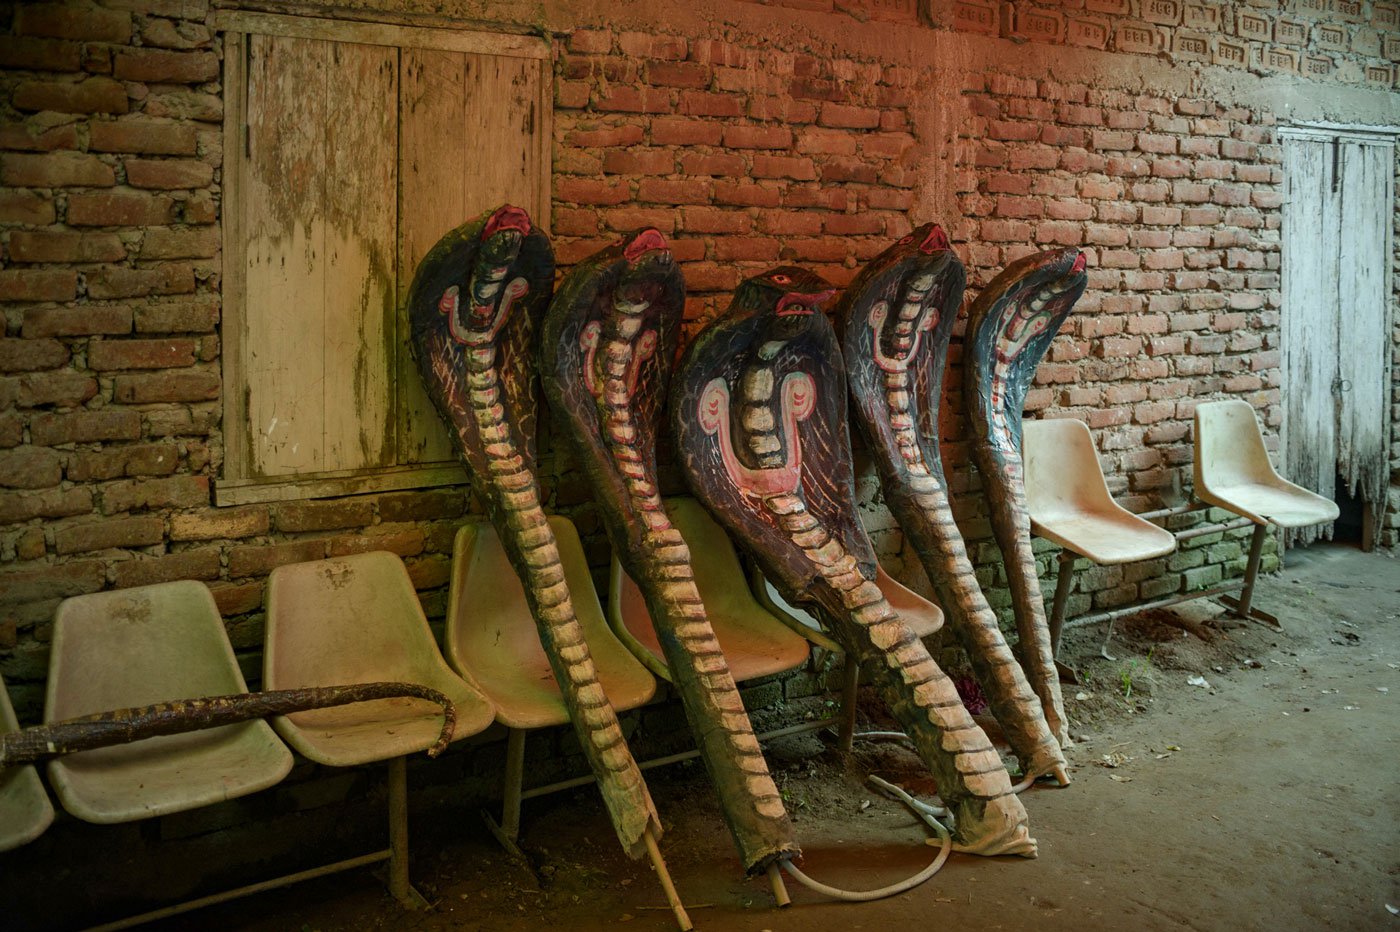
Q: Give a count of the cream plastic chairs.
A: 8